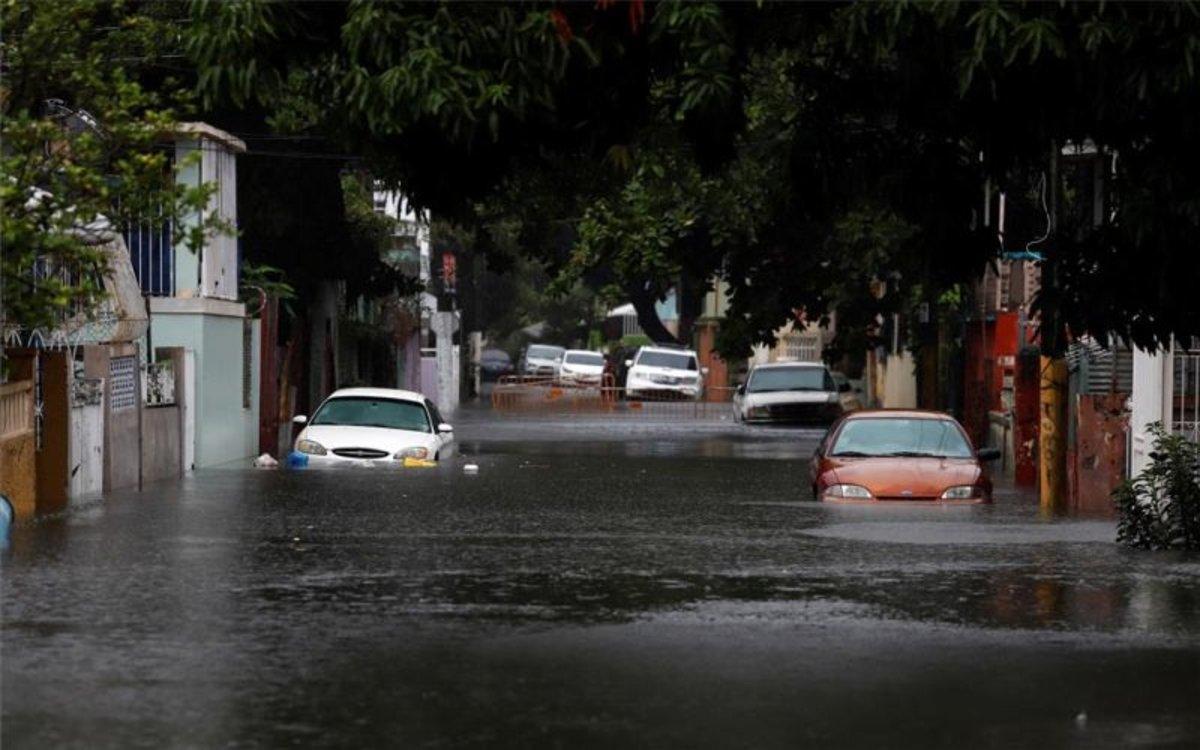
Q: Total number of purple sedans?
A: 0